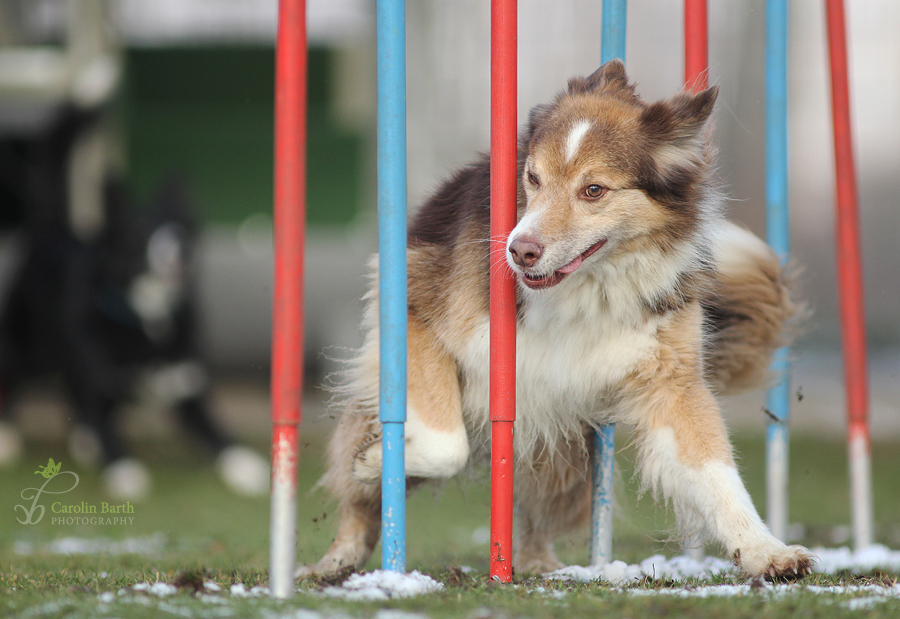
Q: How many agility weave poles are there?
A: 7